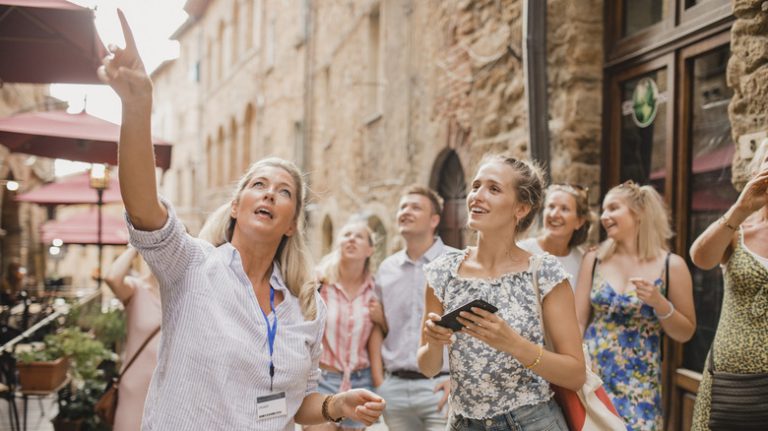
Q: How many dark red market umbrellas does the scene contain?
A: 4